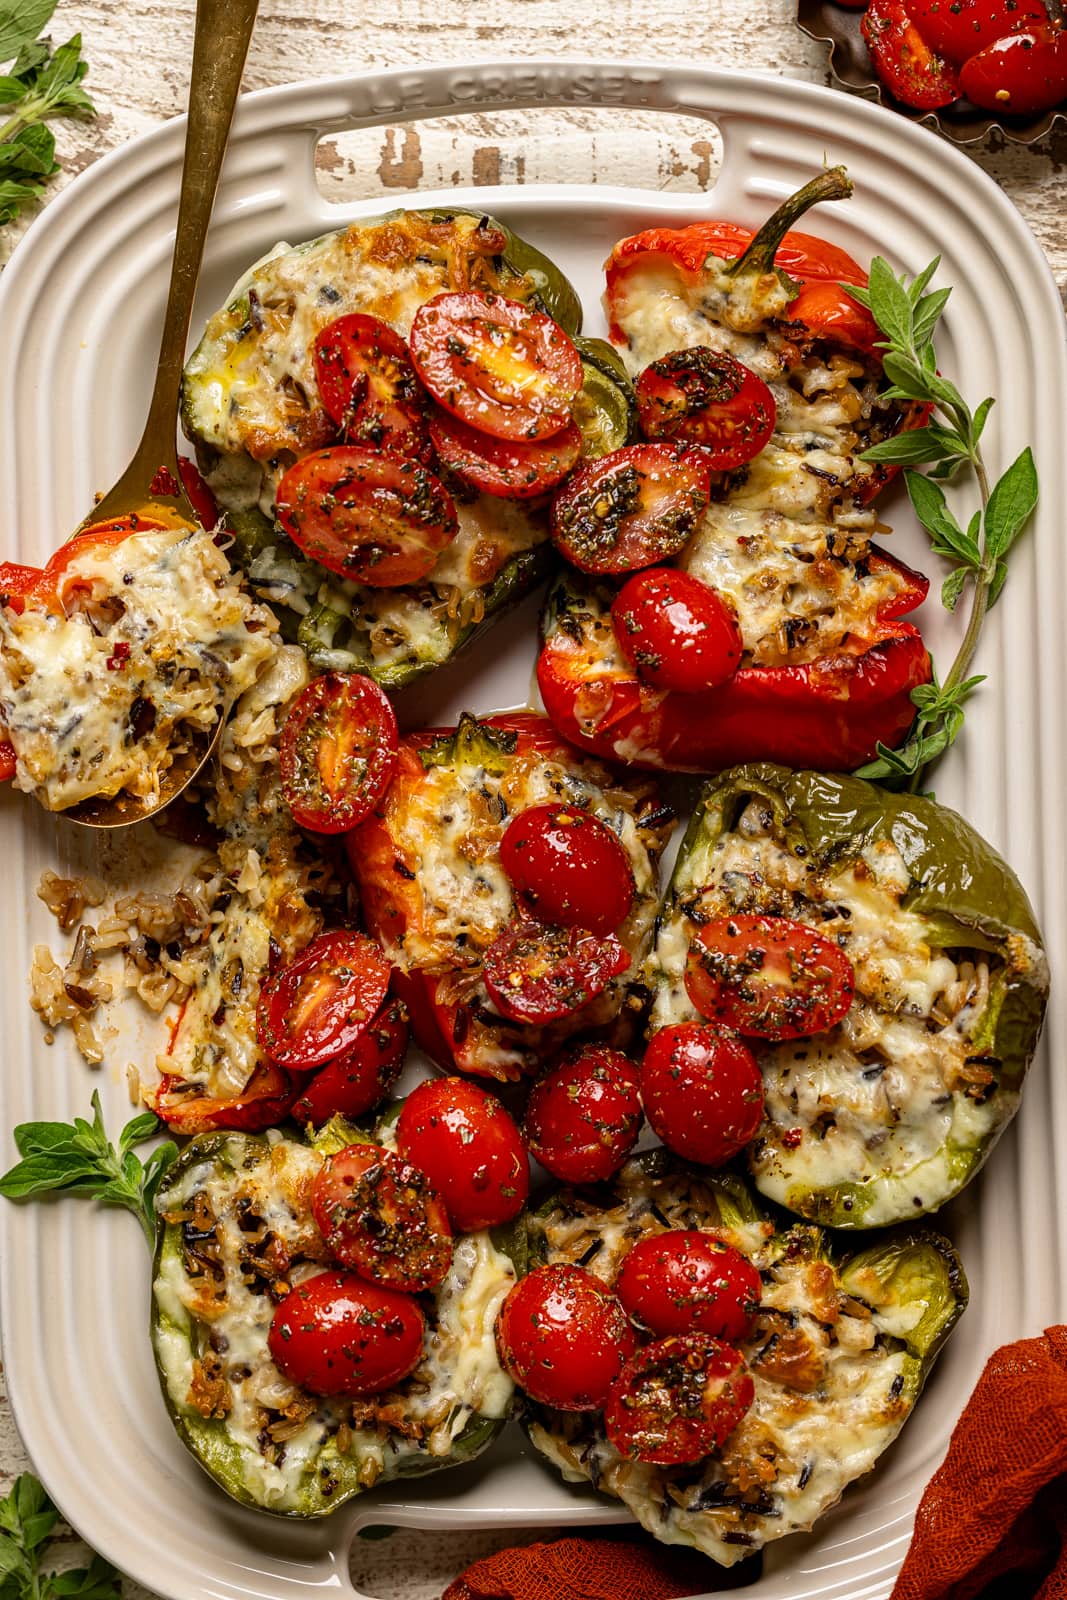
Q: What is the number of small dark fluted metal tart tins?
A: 1